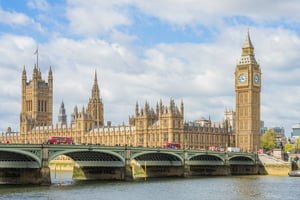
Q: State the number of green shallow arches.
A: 5